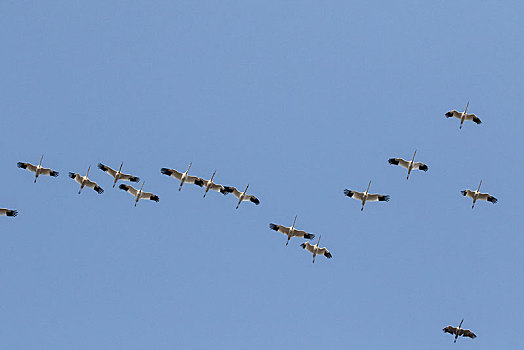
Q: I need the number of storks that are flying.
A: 15